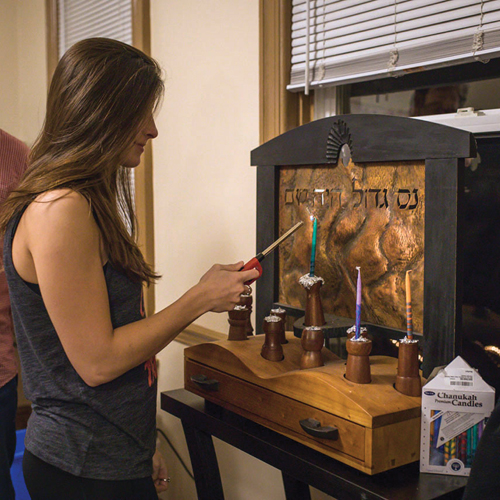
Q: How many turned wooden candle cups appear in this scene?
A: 9